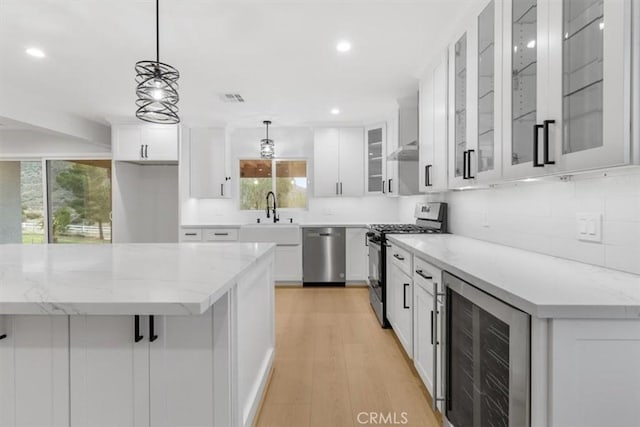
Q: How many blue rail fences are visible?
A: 0